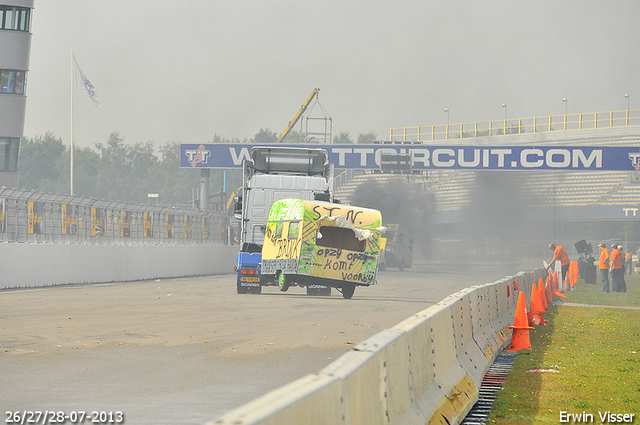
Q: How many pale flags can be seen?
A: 1